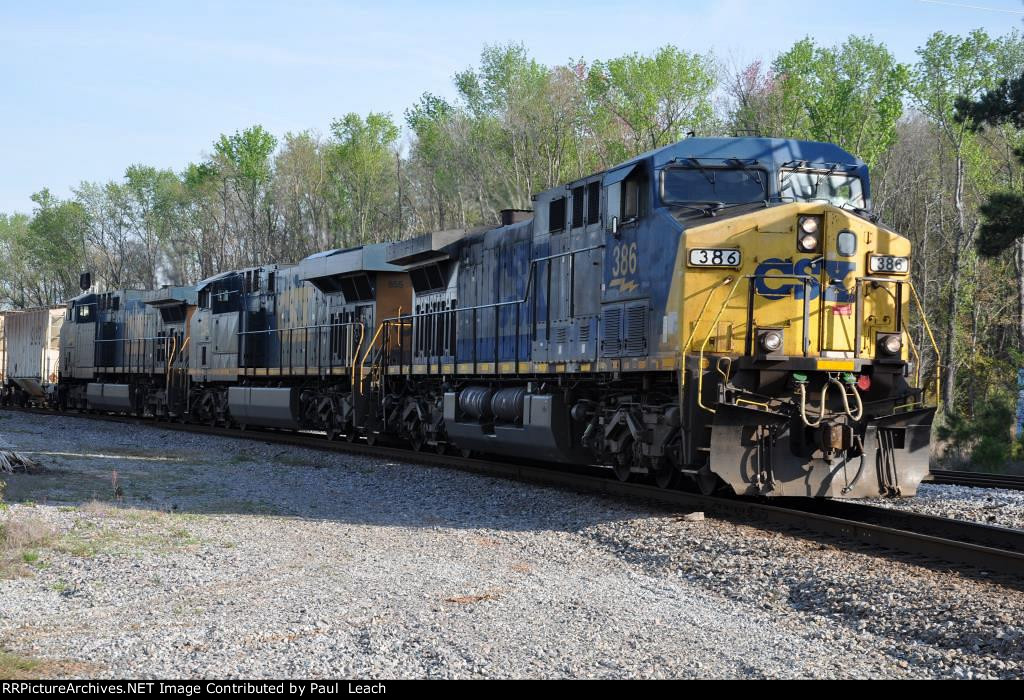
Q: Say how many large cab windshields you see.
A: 2